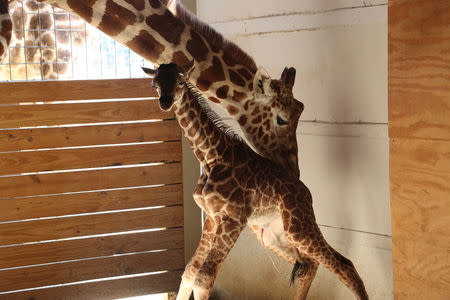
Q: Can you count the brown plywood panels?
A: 2